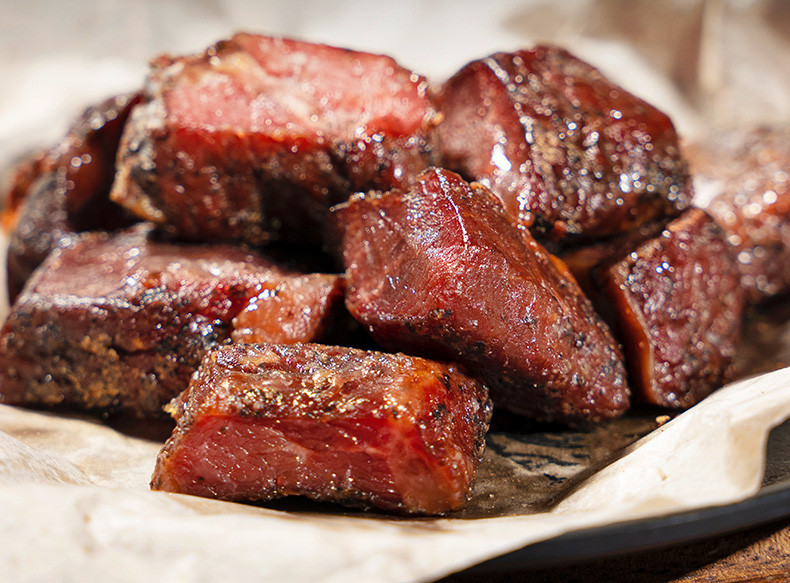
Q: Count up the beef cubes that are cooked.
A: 8